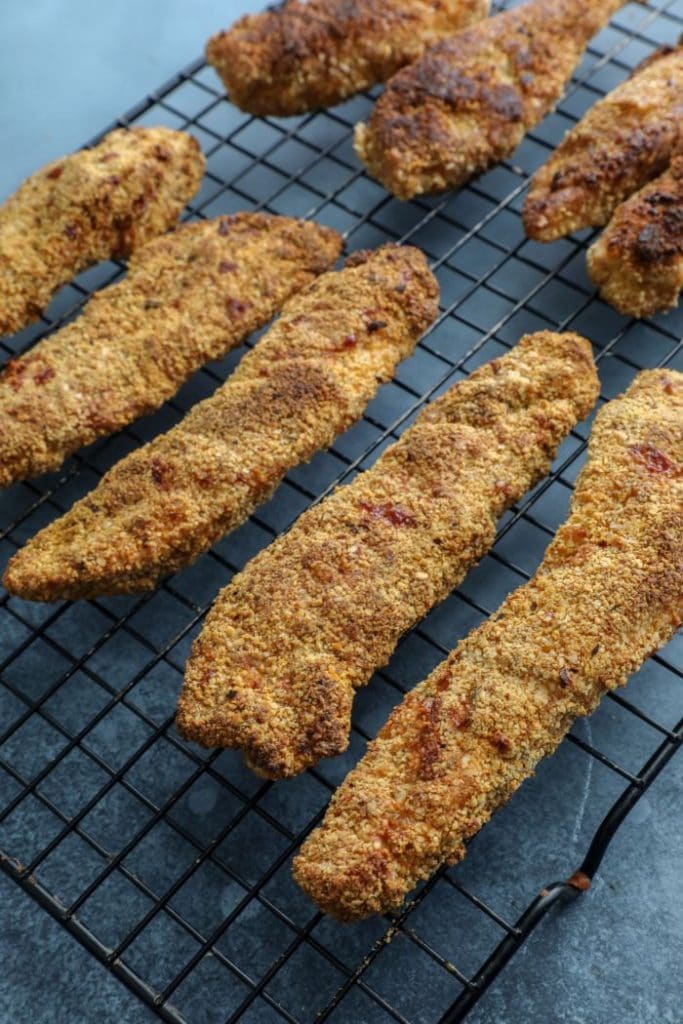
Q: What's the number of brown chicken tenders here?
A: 9